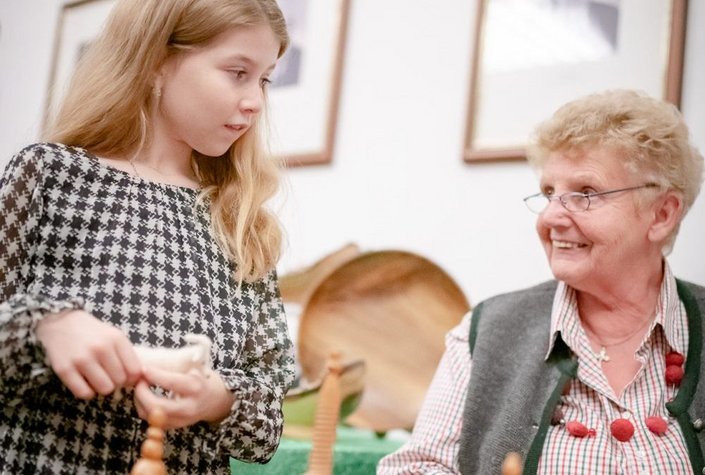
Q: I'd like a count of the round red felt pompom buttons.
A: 5